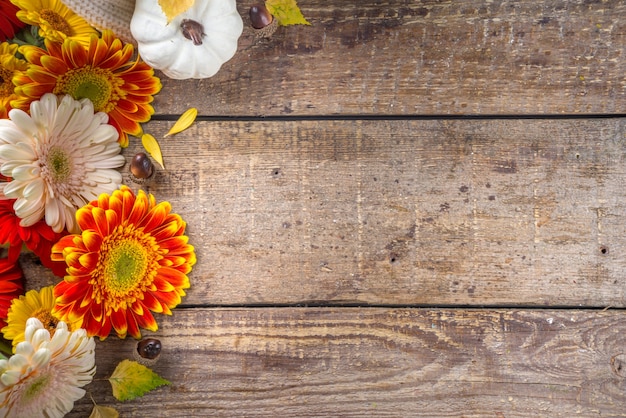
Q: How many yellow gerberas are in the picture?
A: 3